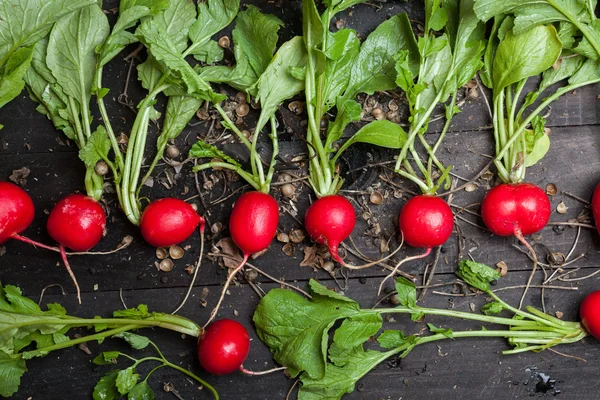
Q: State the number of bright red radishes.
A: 10